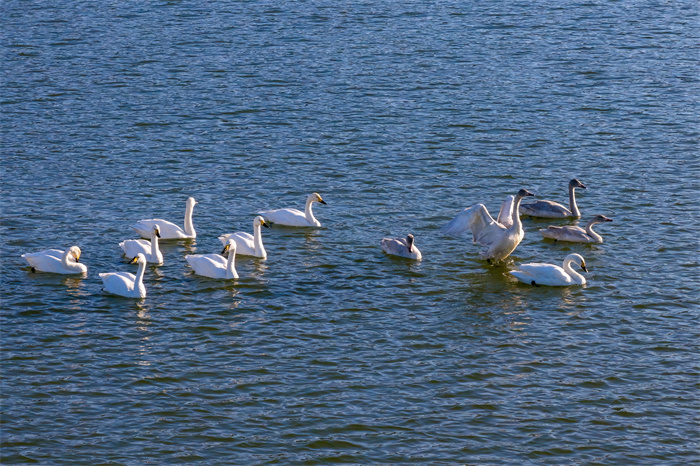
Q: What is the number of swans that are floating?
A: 12